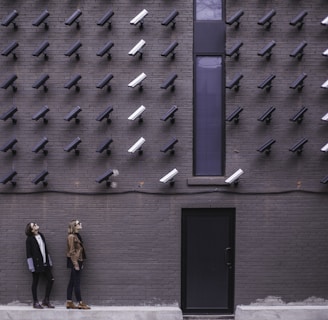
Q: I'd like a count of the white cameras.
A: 12